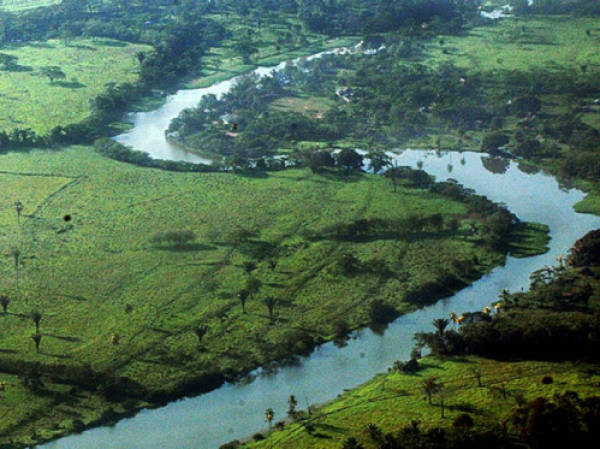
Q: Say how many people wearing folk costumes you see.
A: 0